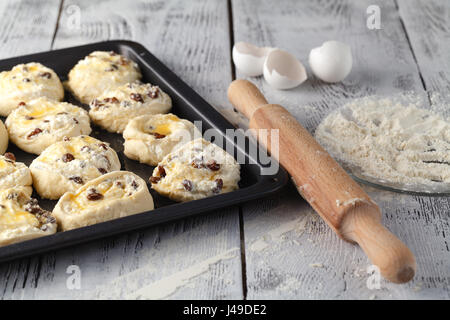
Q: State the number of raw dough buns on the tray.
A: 11